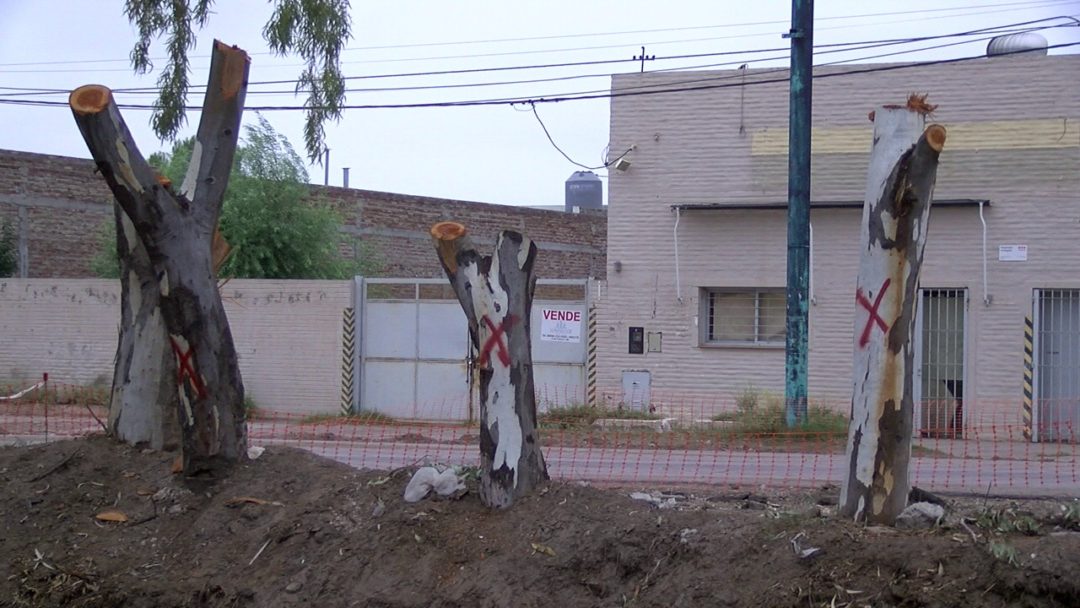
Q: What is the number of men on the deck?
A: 0